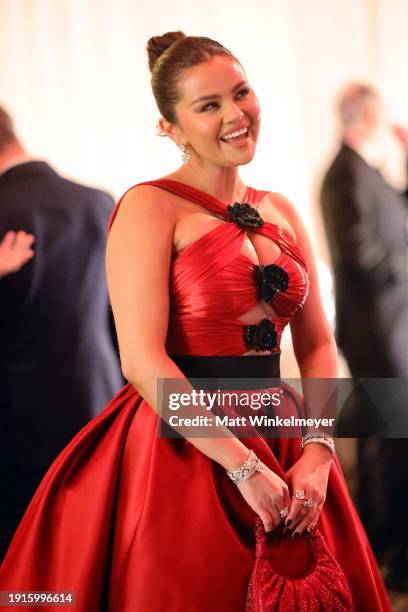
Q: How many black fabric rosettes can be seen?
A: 3